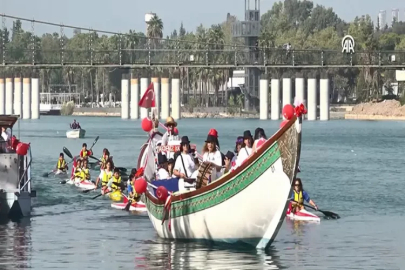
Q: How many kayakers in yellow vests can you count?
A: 9